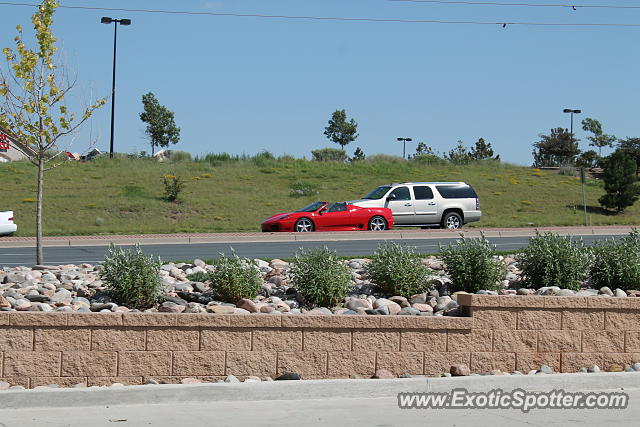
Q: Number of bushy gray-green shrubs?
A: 7